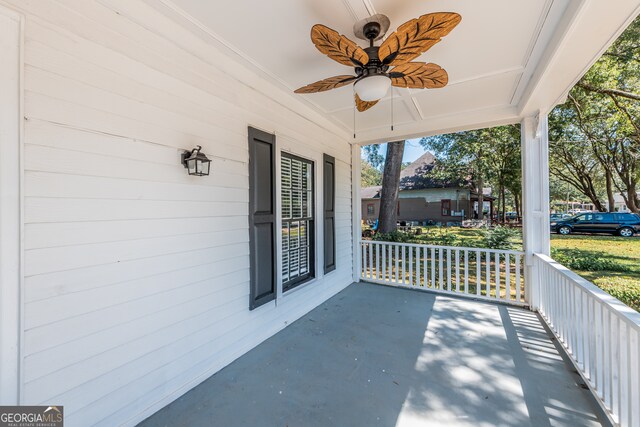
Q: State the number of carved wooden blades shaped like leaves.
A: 5